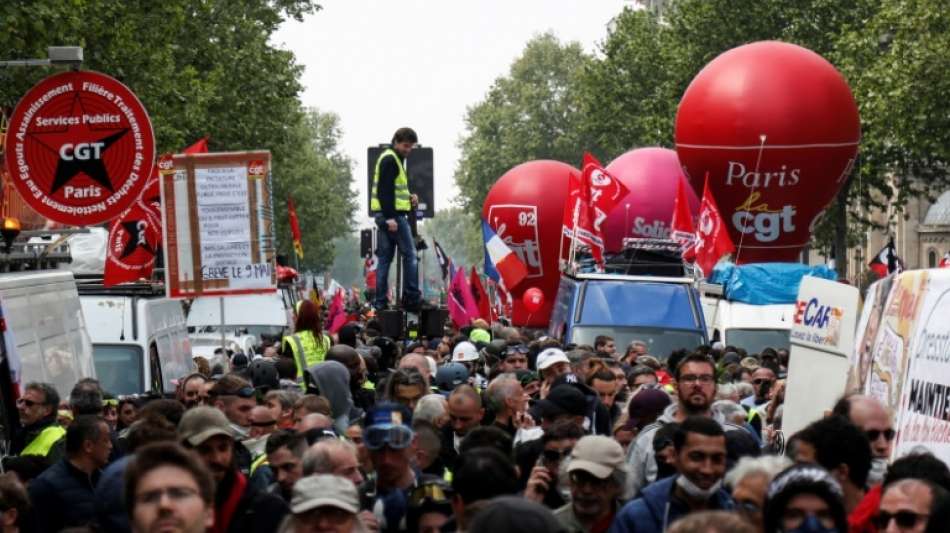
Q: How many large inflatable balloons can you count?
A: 3